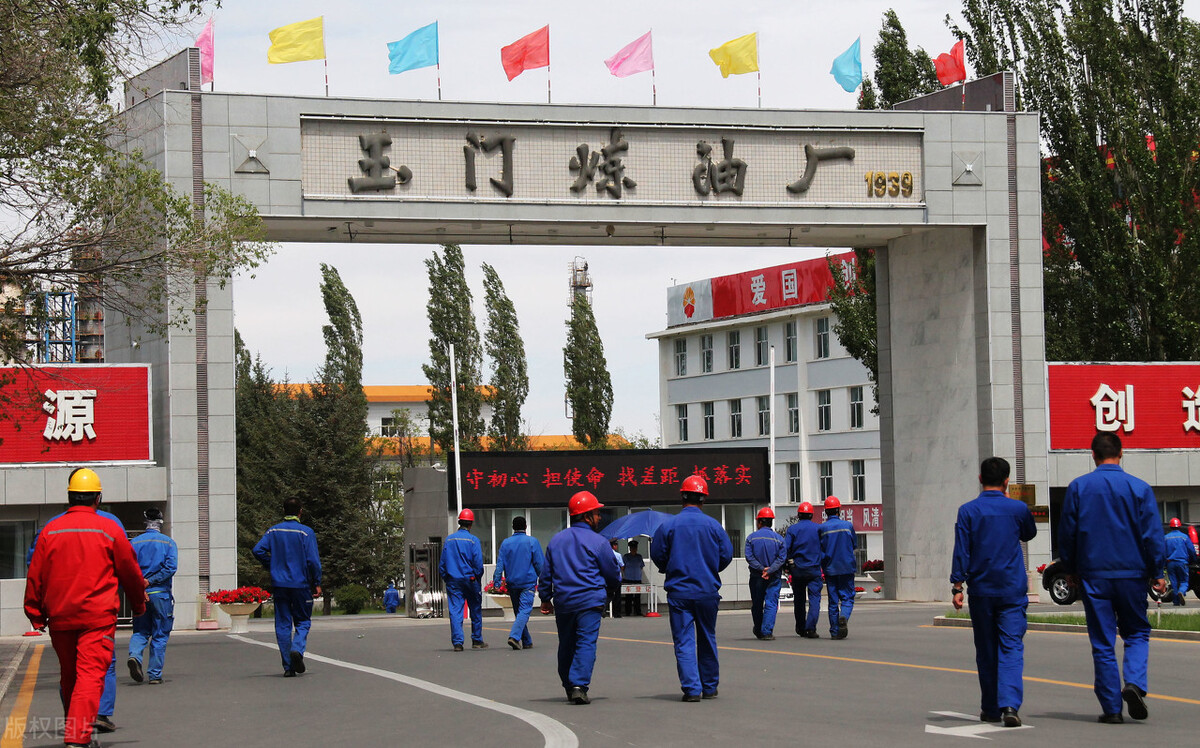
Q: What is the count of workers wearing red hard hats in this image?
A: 7